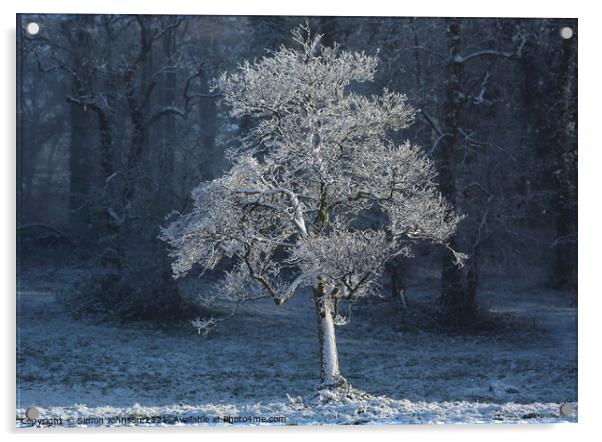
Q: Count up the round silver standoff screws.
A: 4